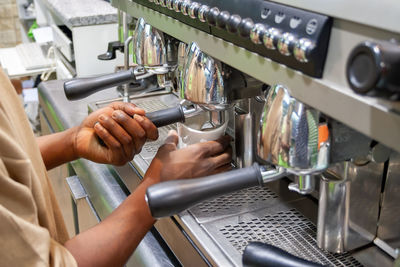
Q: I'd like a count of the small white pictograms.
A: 4